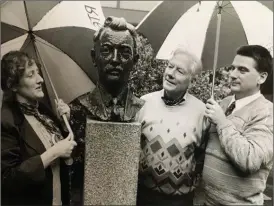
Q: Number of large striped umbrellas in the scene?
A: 2